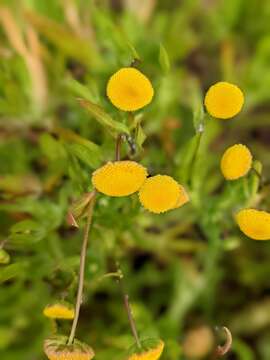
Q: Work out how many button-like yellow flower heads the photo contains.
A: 9